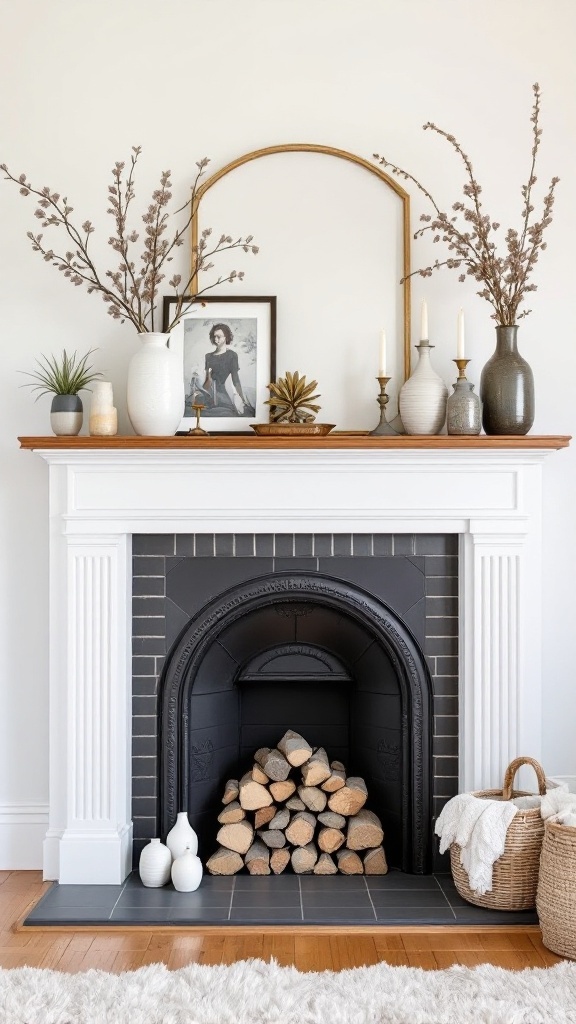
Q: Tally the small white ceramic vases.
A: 3